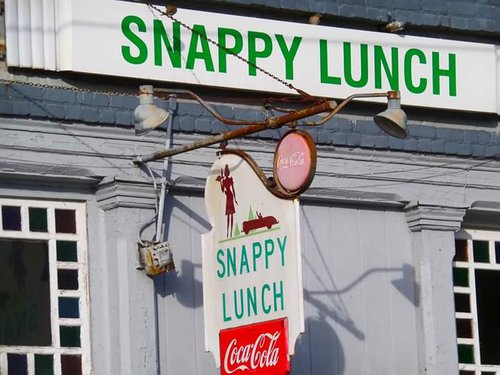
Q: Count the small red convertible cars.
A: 1